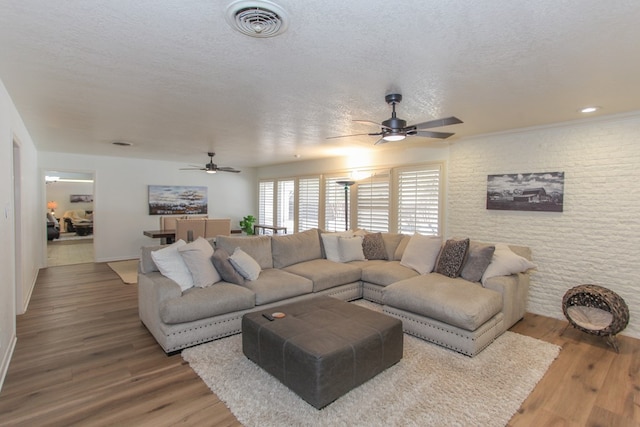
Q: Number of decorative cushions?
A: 11